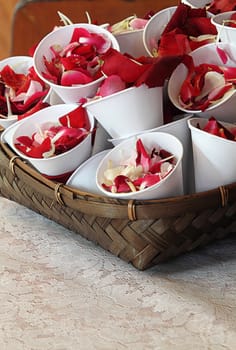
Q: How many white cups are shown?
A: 11